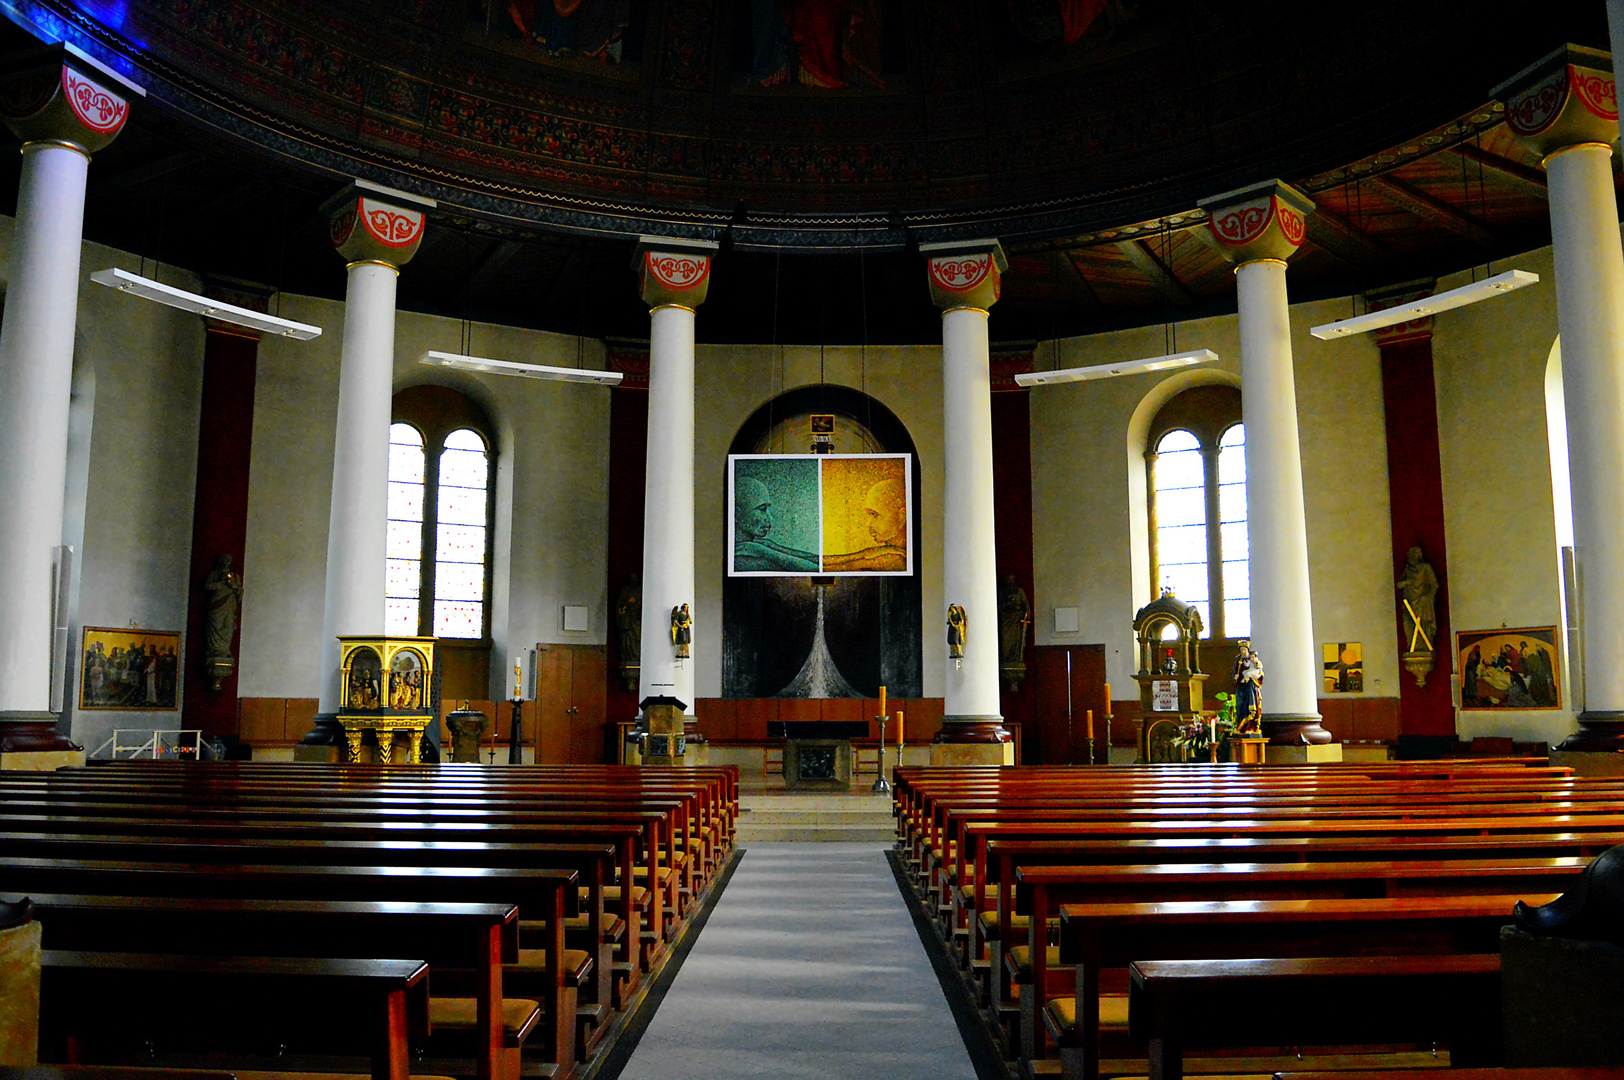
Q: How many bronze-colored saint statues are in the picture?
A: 4